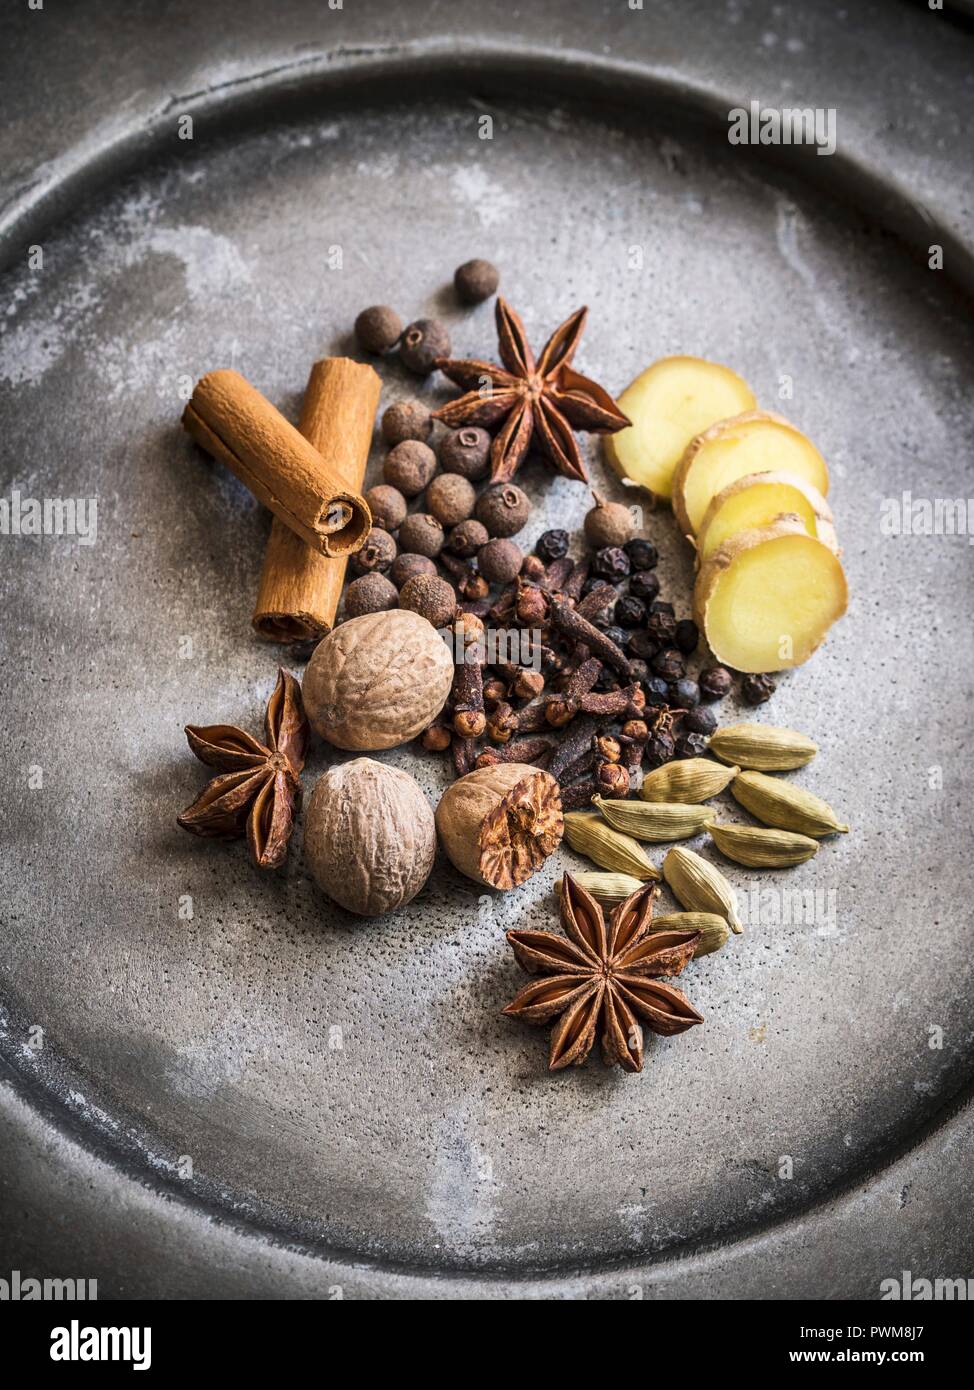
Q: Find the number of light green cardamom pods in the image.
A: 9